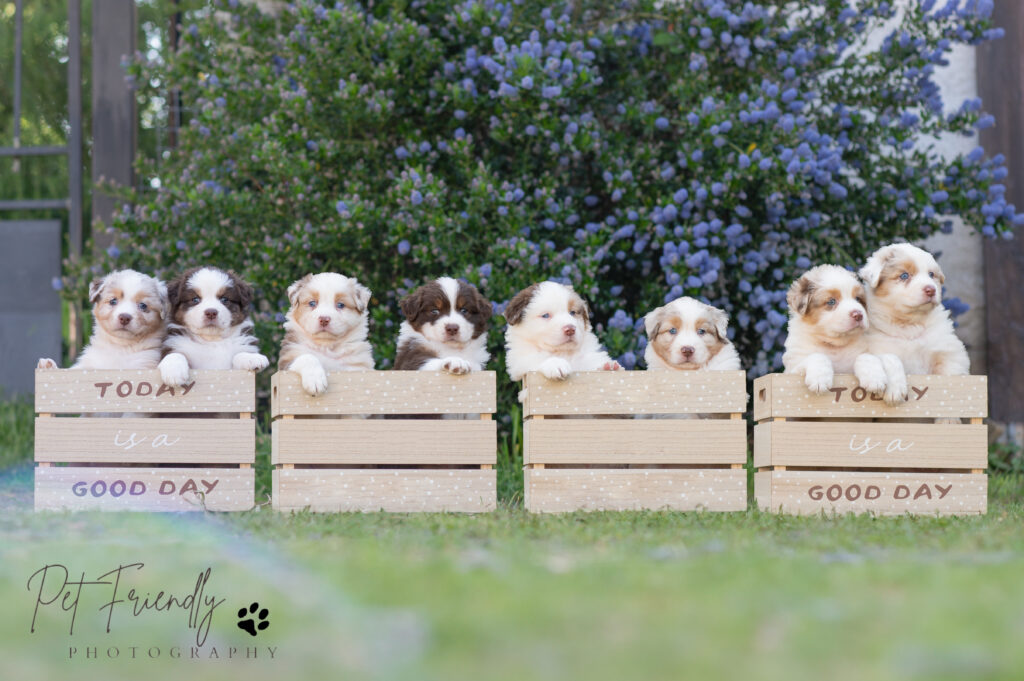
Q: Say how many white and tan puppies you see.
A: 6